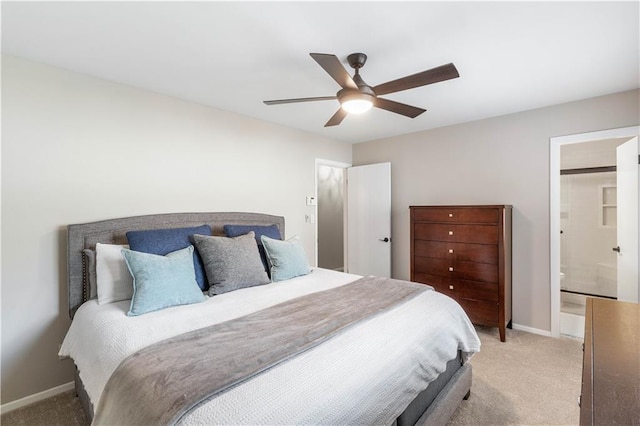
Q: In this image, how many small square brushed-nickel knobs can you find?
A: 5